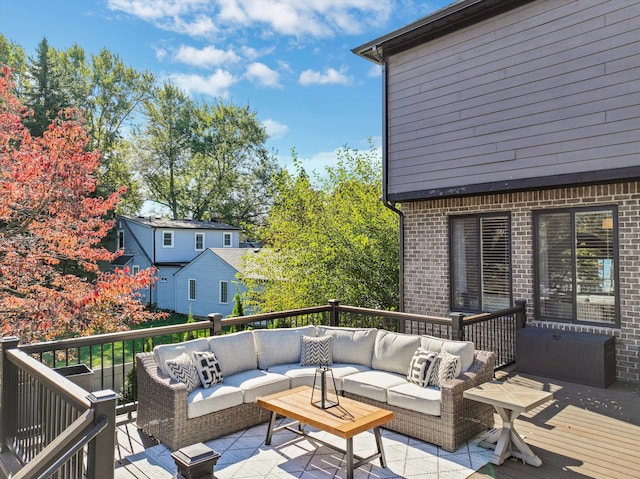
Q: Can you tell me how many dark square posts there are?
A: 7